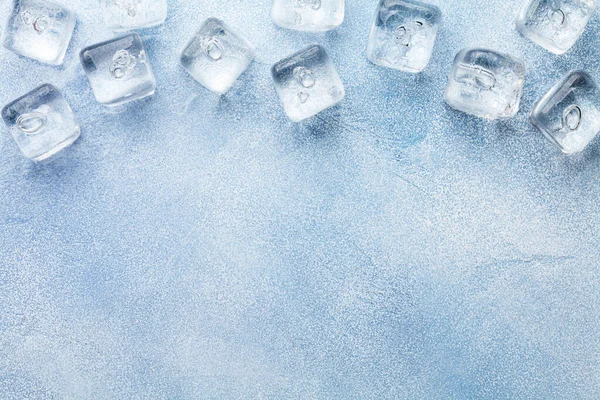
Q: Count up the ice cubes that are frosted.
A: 11